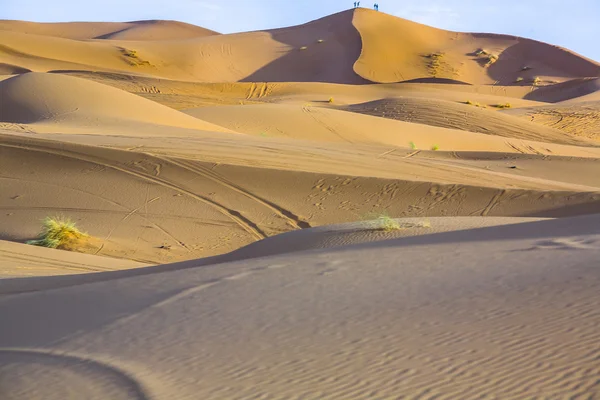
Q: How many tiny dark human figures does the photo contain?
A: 4